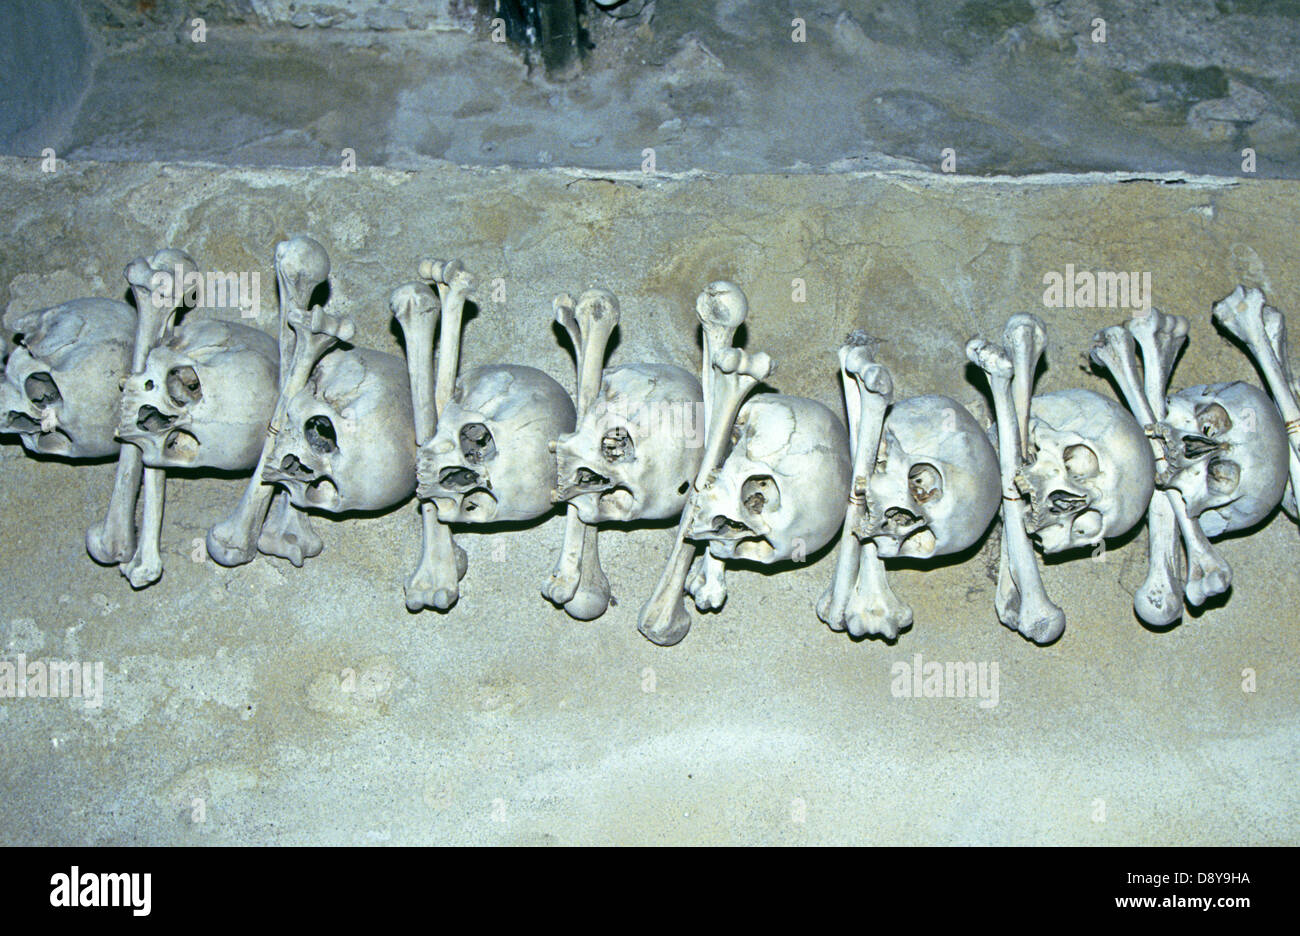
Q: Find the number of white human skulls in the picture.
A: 9